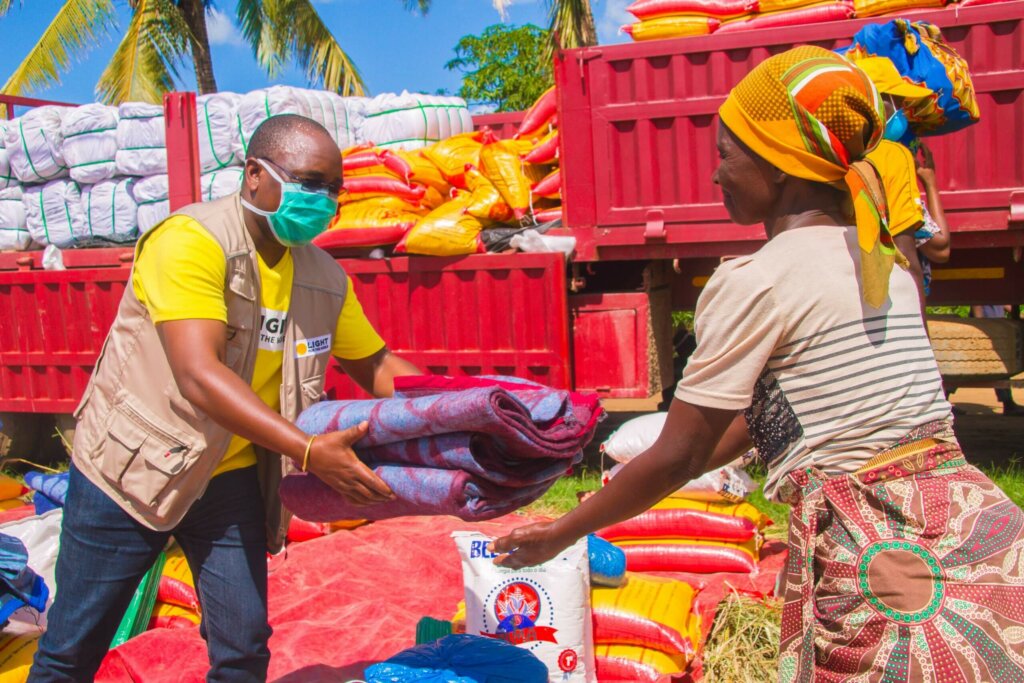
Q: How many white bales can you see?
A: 12